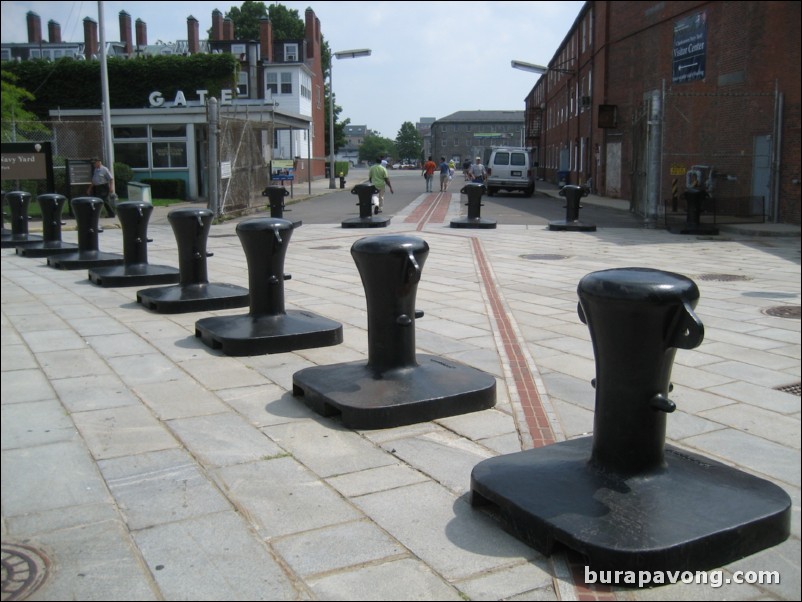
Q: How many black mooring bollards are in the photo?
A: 14